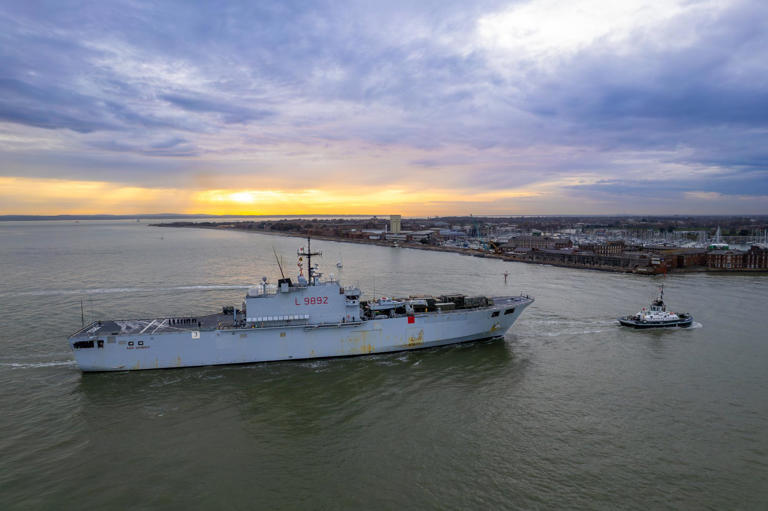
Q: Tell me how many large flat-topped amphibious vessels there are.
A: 1